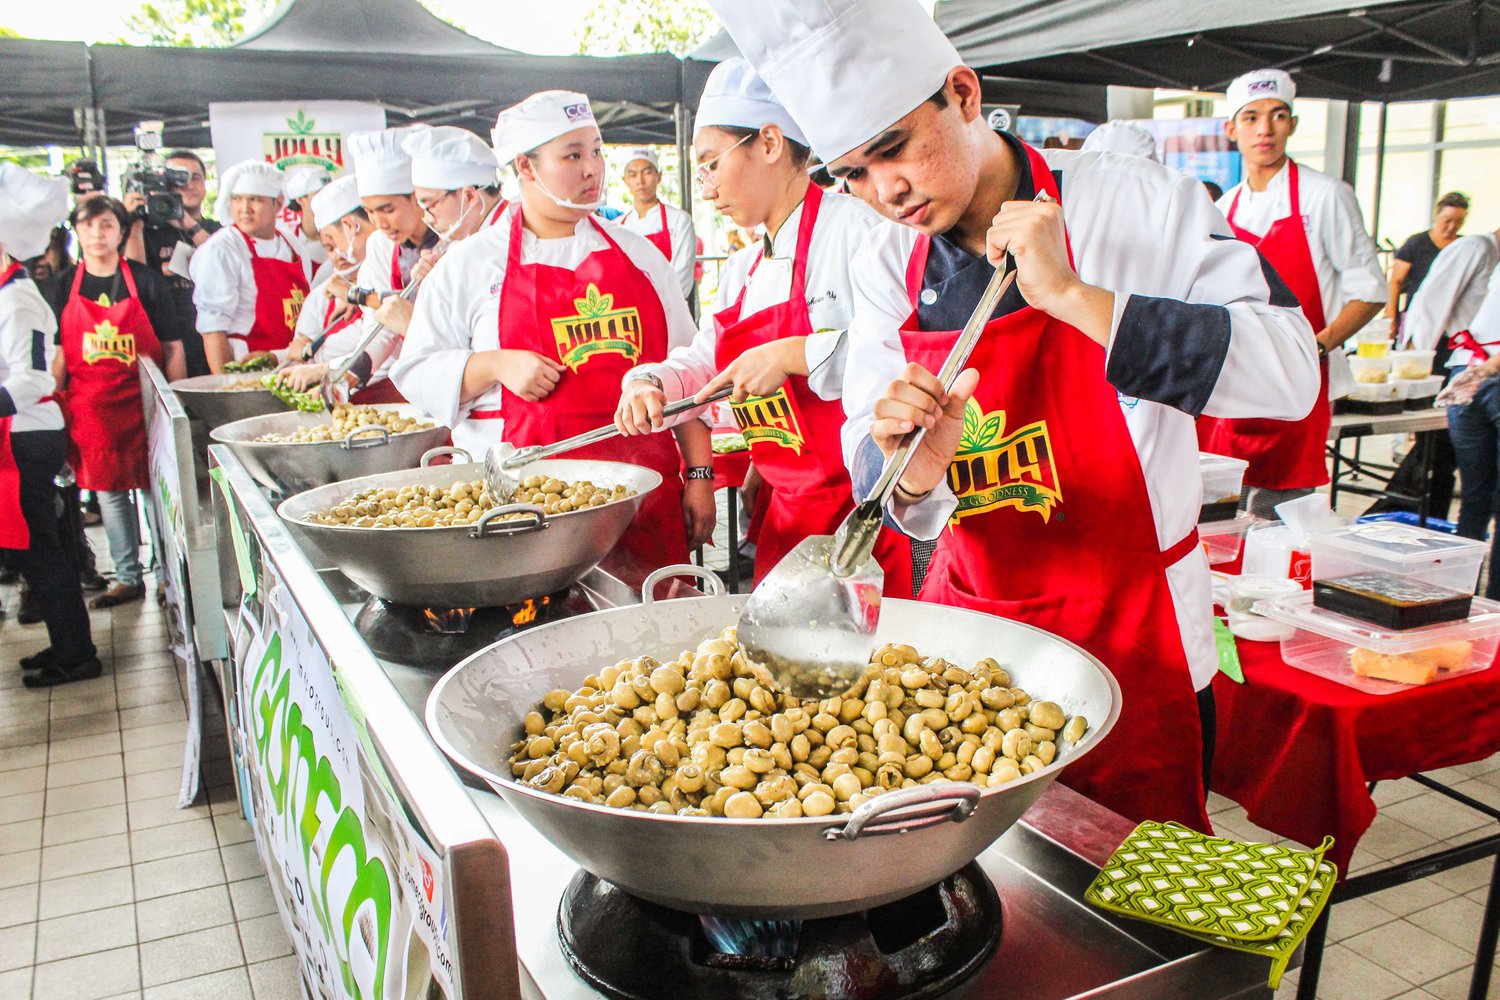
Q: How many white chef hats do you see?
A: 12